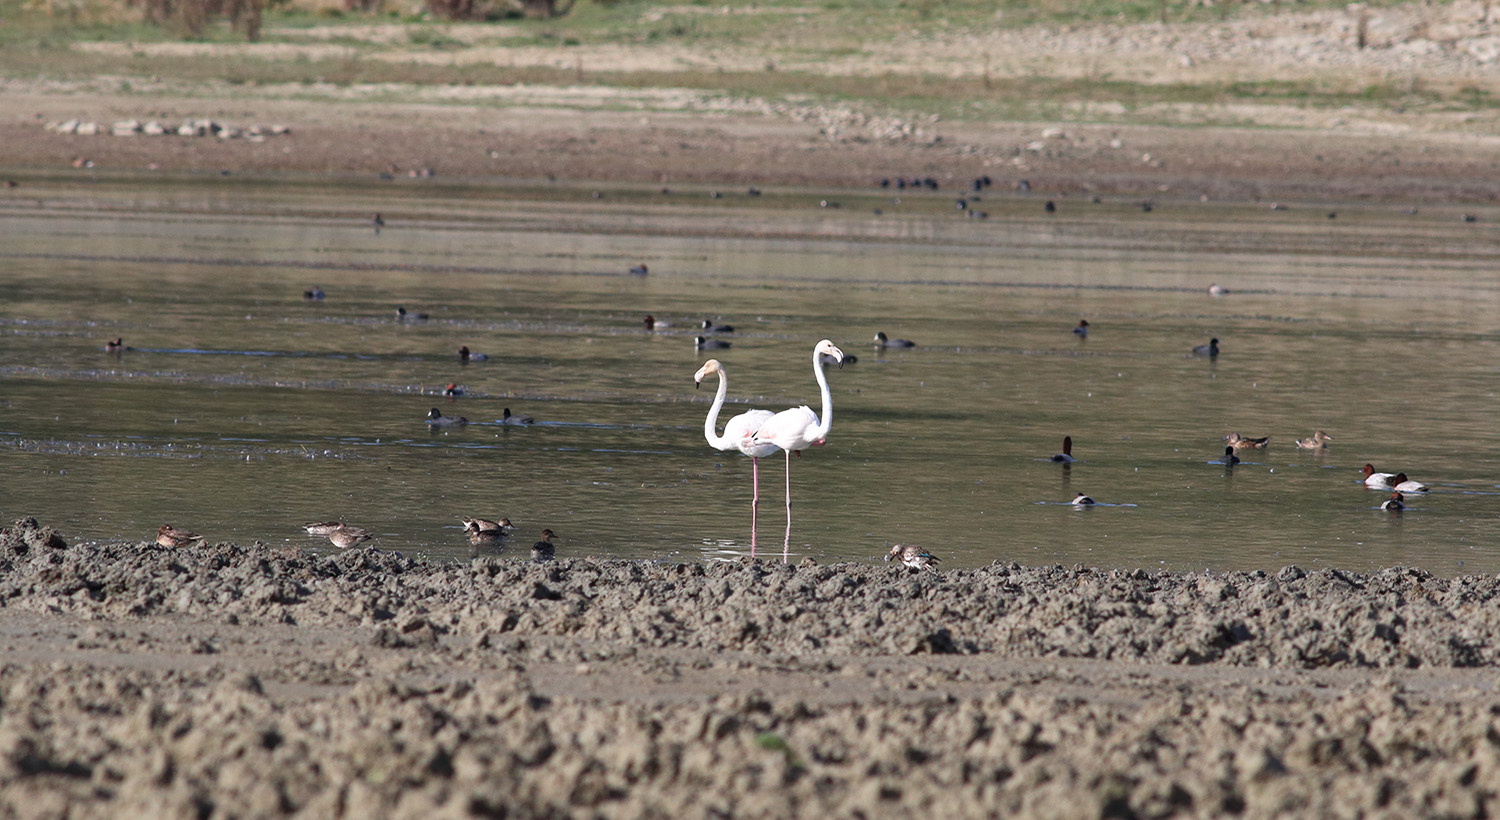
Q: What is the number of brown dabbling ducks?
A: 9